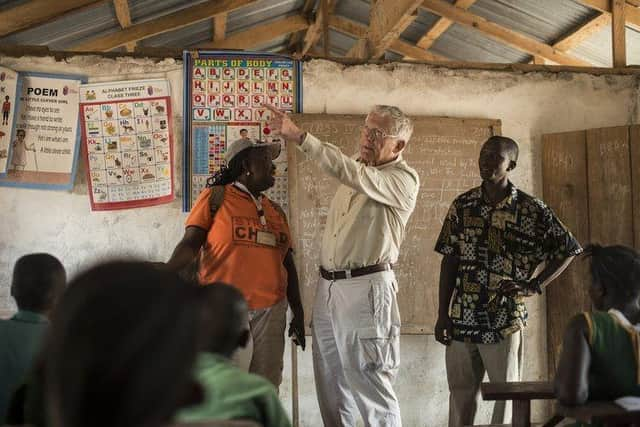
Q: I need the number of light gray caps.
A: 1